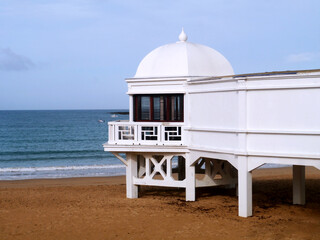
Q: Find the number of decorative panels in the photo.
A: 3